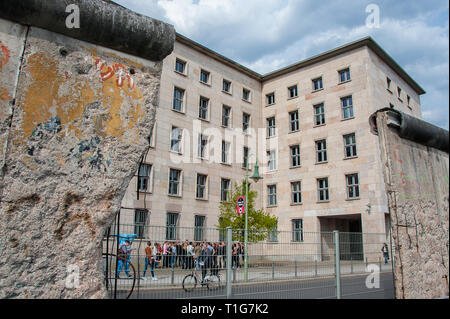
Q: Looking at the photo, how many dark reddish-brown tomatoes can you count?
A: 0